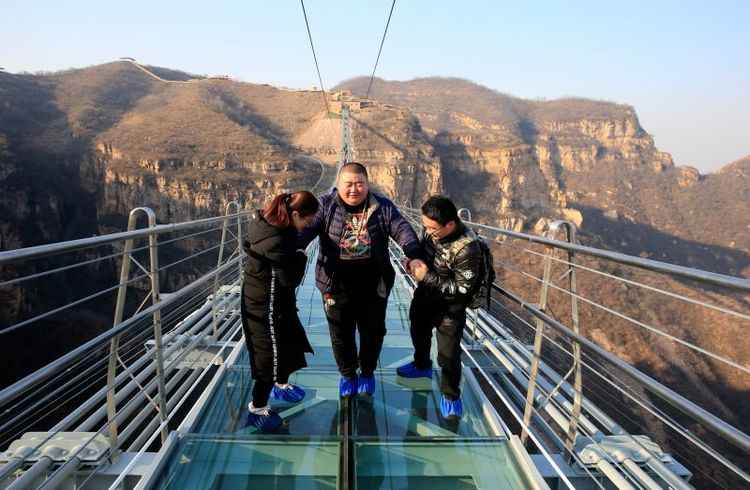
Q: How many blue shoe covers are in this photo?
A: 6